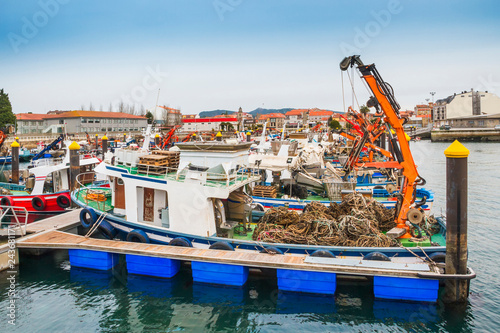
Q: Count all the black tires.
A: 12